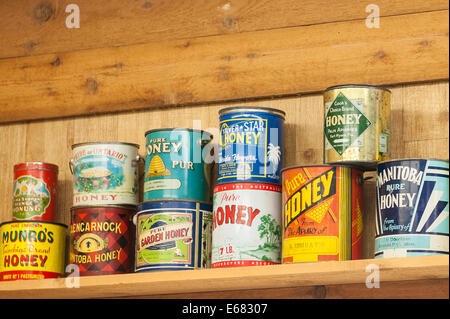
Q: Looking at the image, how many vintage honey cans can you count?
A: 11